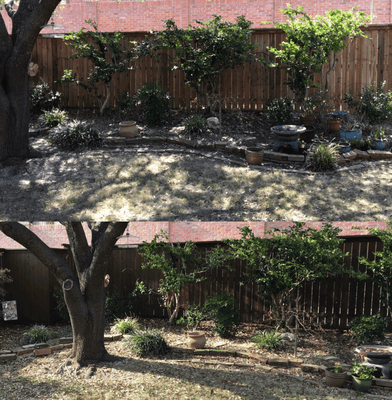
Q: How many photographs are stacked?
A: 2